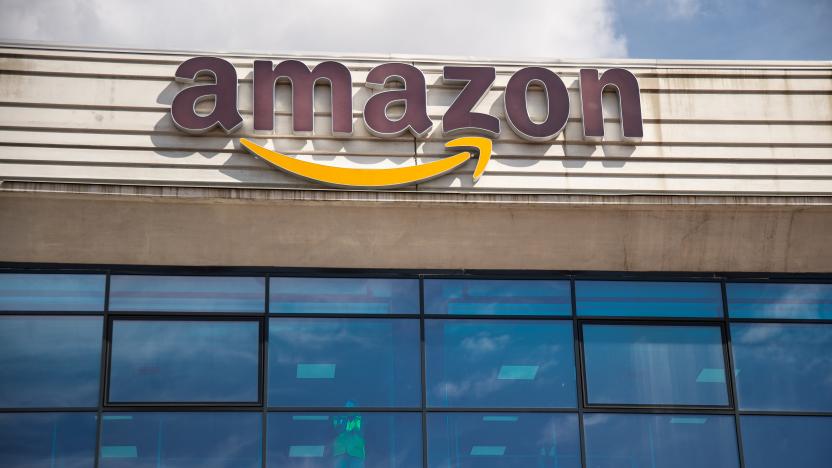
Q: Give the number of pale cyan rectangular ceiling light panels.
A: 10